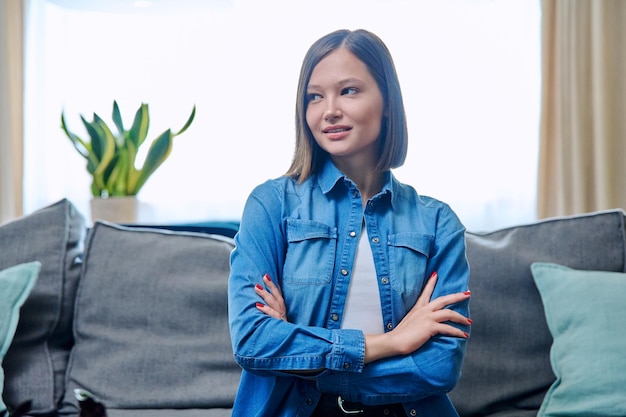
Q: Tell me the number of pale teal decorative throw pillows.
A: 2